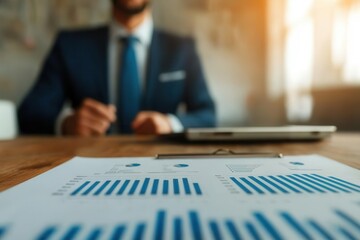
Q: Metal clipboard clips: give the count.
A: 1